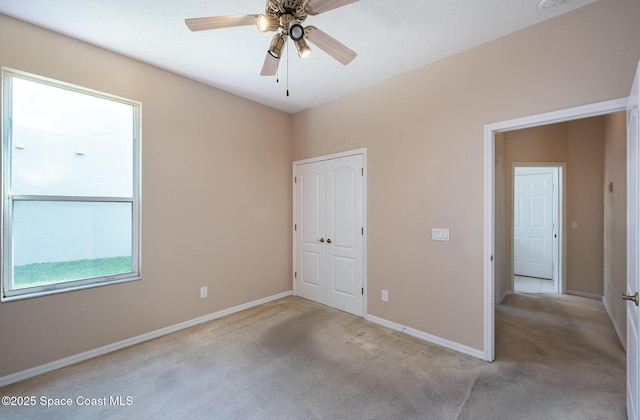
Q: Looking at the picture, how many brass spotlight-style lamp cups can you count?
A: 4